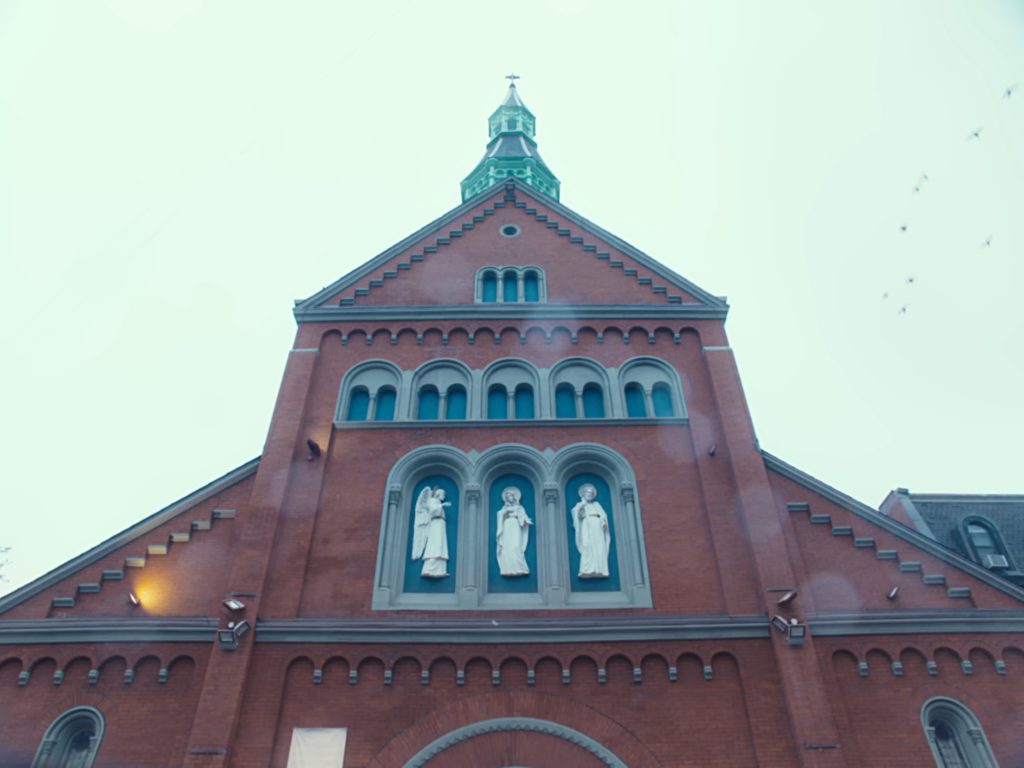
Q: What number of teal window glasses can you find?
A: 13